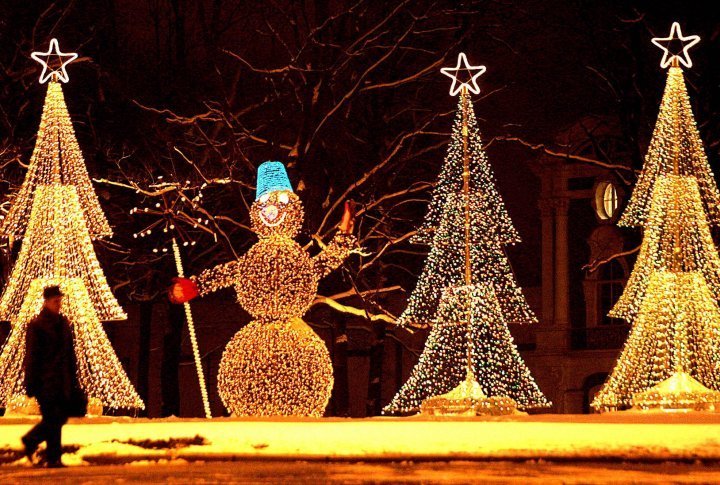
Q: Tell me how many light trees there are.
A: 3